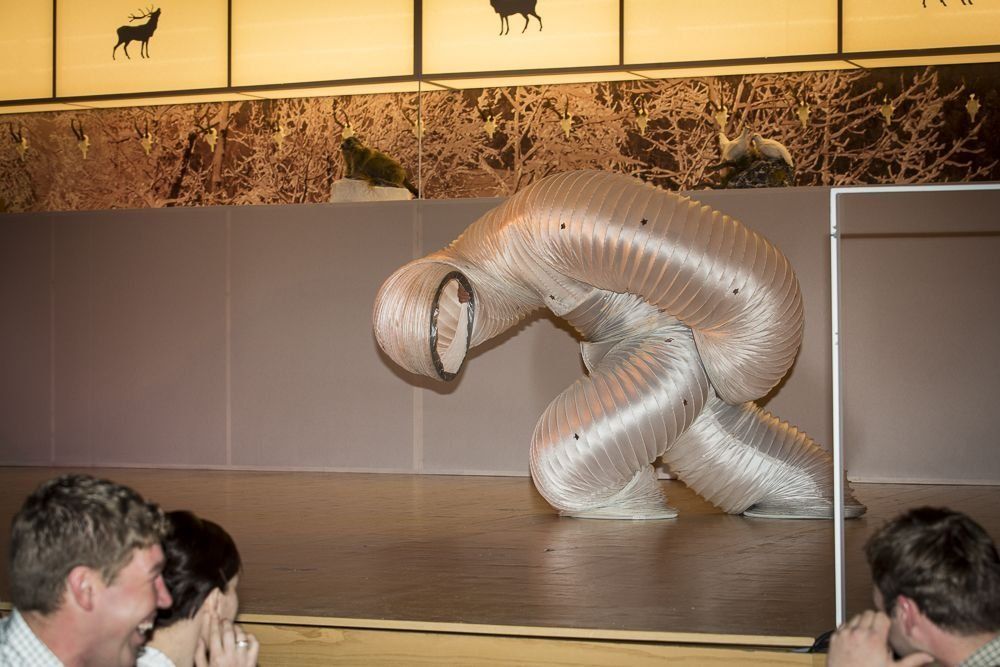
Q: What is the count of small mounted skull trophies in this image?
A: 14